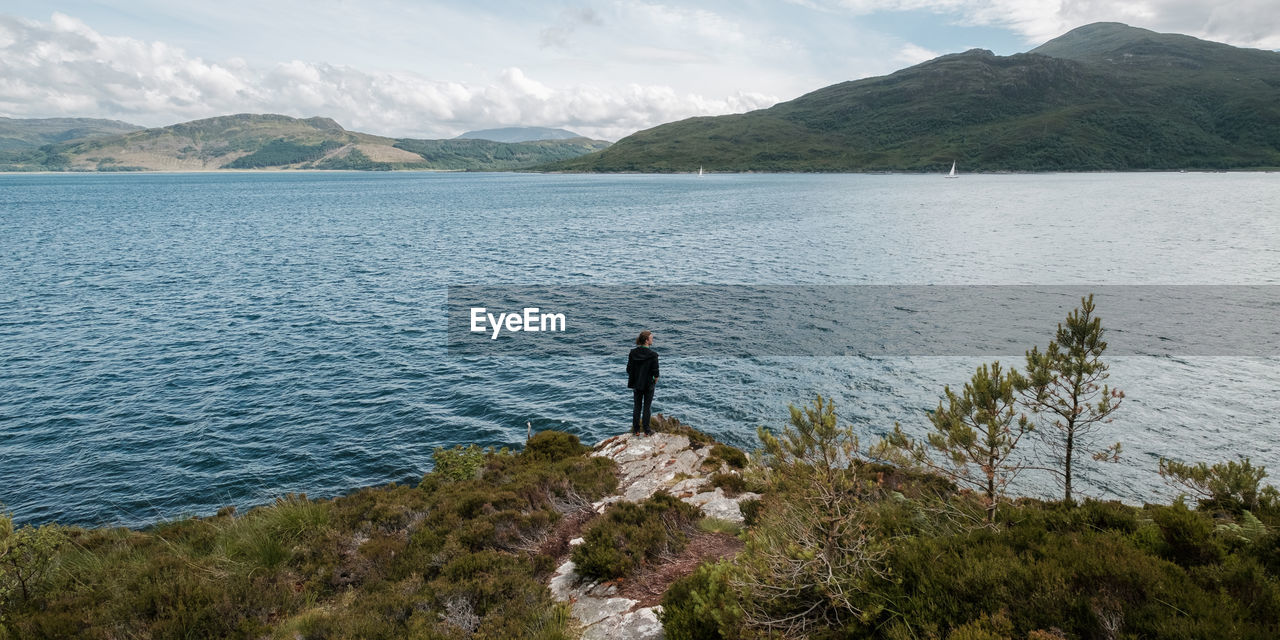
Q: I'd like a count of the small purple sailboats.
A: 0